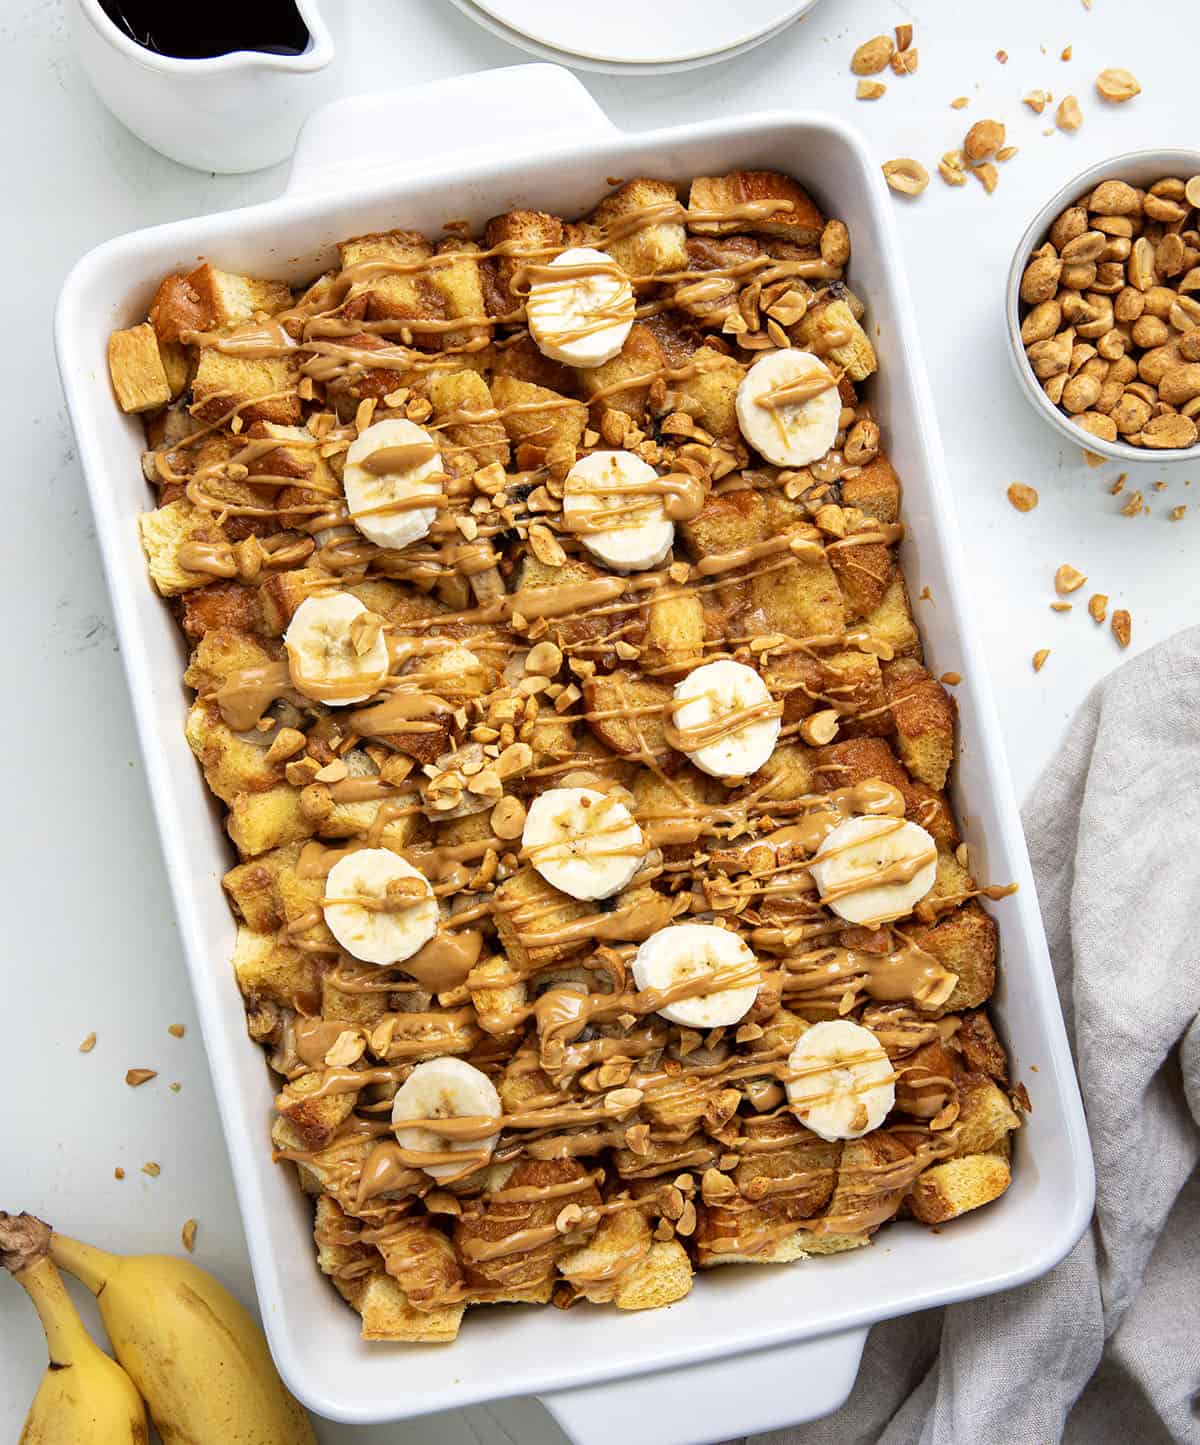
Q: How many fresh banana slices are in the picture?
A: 12